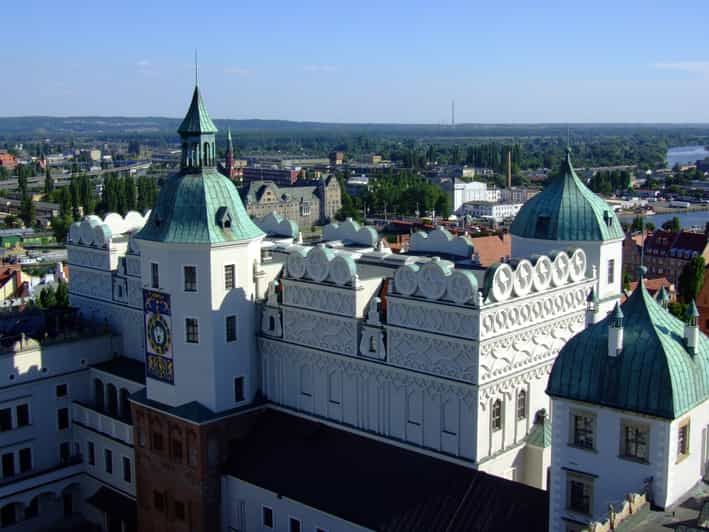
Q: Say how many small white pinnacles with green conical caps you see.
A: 4